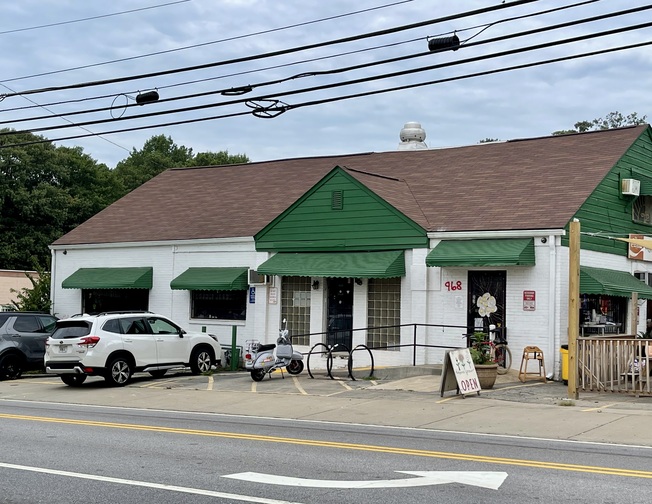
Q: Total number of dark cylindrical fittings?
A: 2